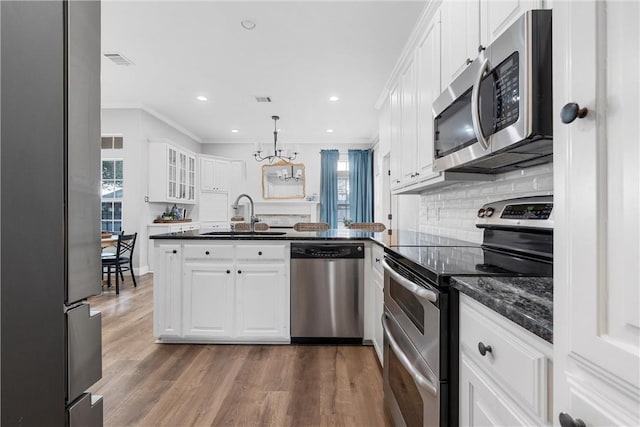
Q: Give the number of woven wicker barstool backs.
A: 3